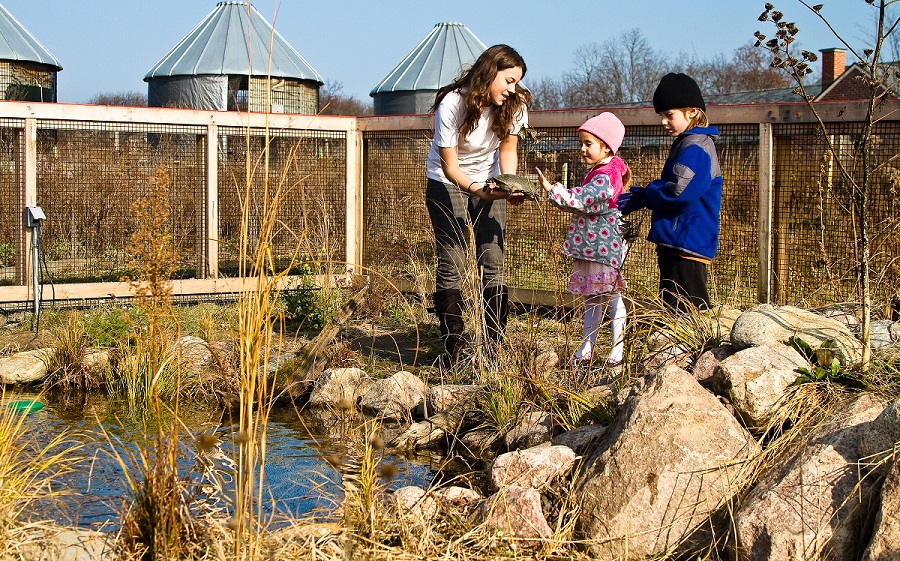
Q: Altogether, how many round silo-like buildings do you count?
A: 3